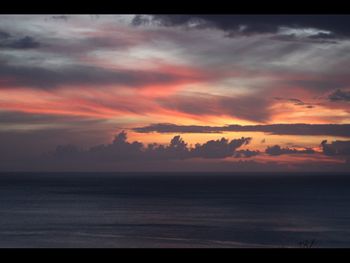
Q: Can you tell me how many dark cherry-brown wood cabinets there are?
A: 0